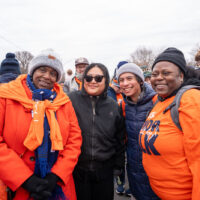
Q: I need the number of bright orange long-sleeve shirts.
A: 2